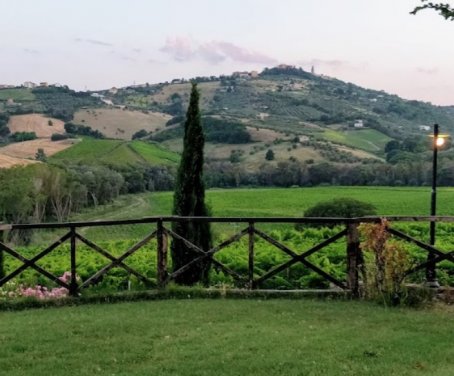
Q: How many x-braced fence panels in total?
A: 5